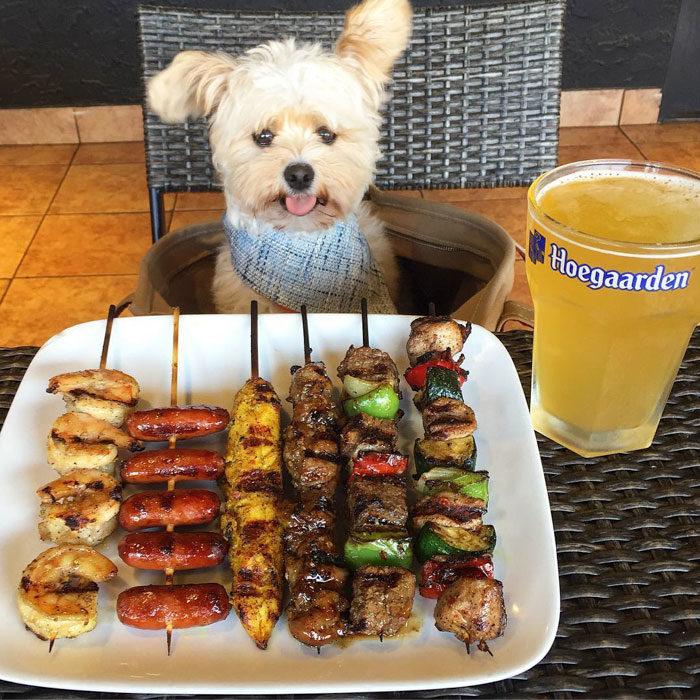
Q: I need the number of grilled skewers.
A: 6